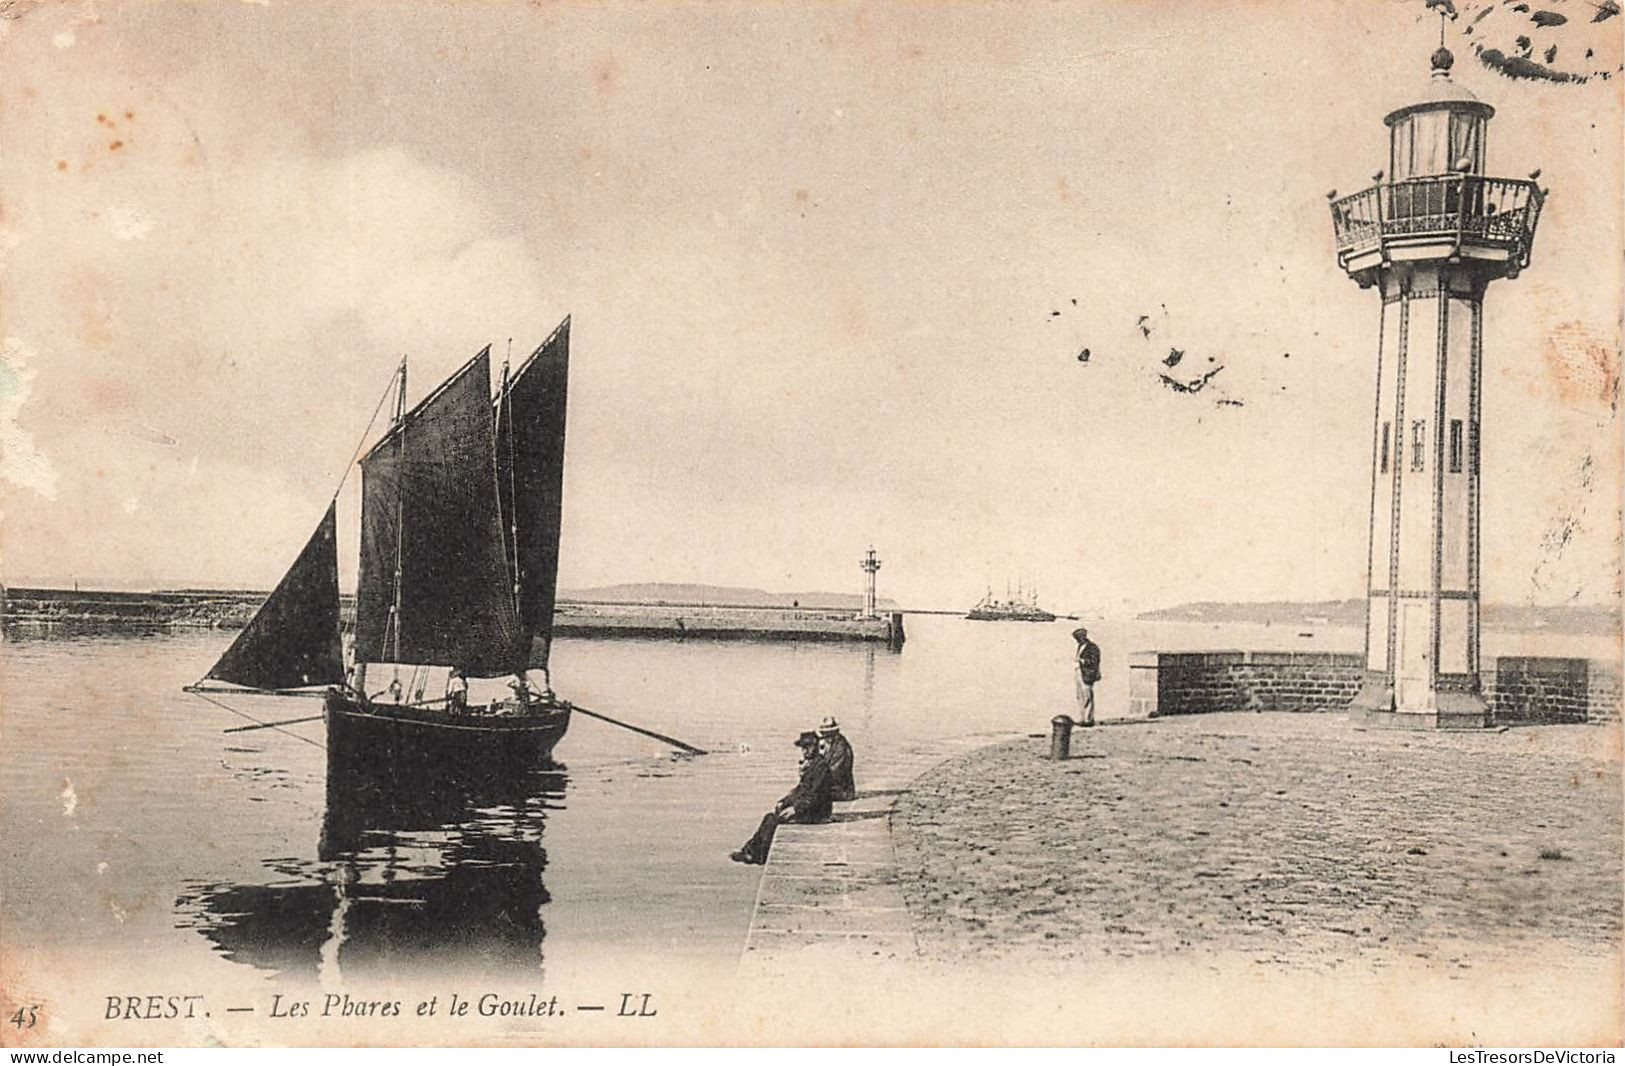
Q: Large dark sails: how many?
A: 3